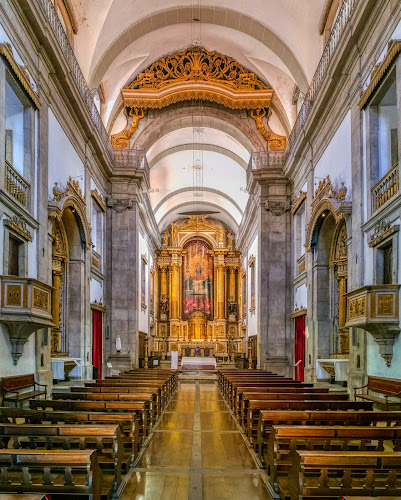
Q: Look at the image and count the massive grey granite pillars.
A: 2